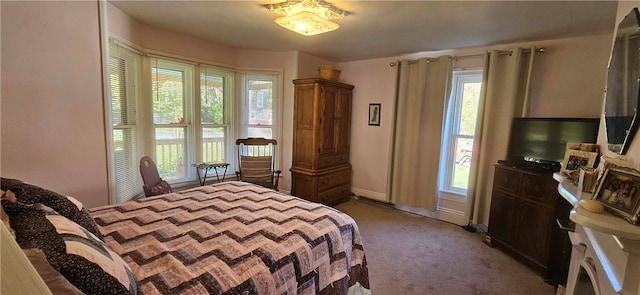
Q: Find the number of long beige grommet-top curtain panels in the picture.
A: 2